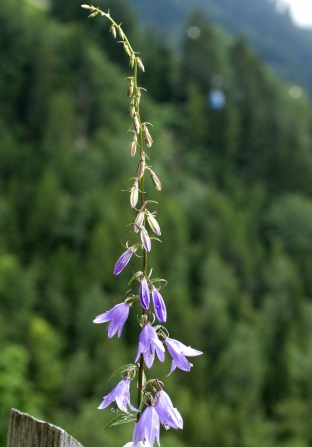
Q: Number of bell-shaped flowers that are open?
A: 6